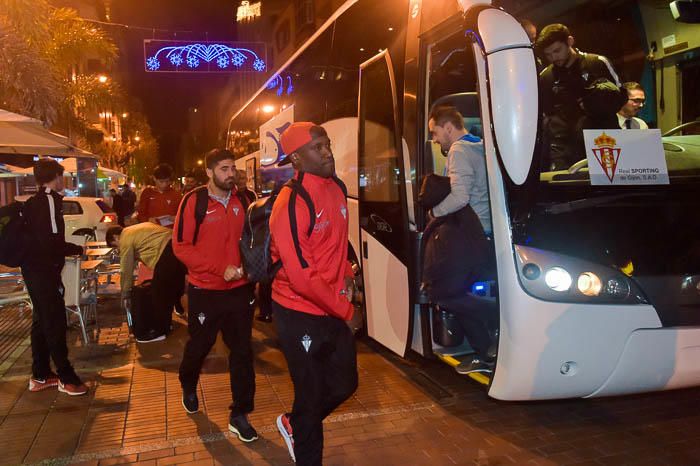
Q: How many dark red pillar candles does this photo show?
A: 0